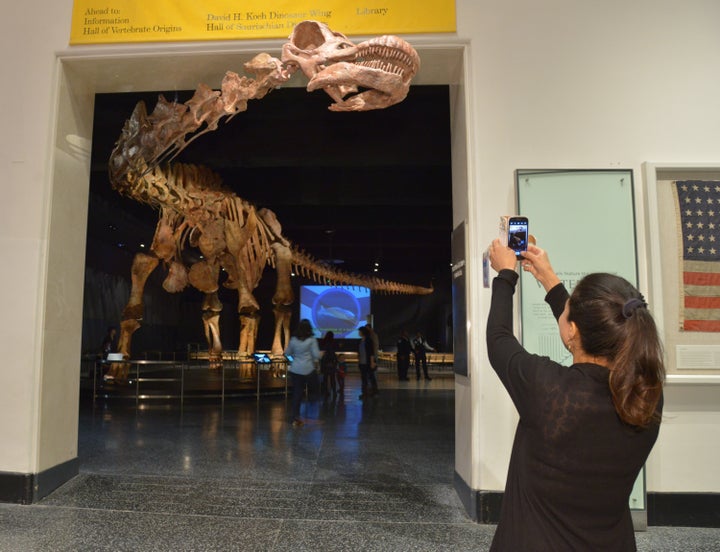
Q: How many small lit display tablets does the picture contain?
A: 2